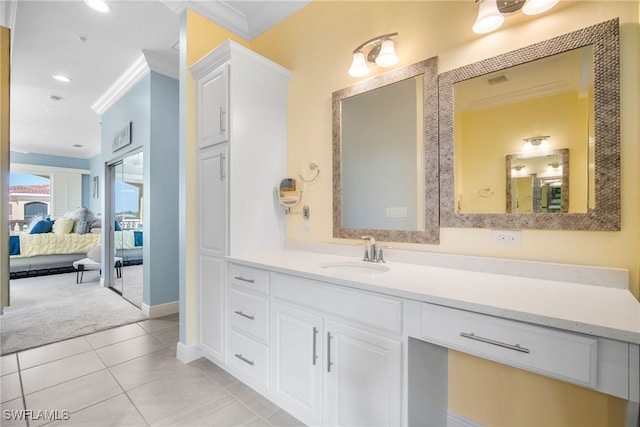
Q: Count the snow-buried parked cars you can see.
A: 0